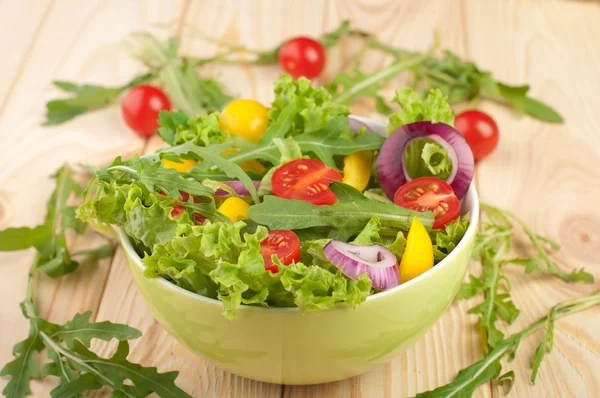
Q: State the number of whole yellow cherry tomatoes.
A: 1